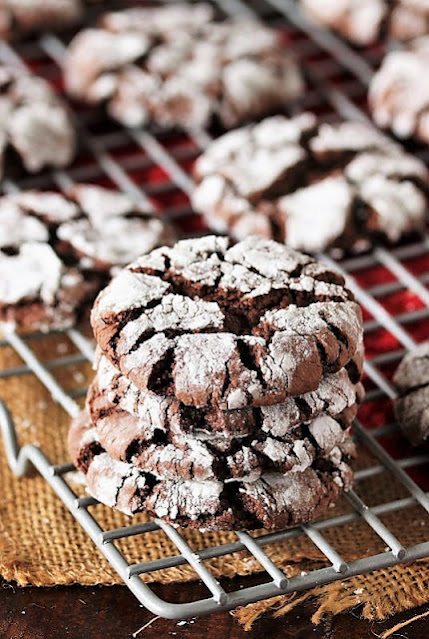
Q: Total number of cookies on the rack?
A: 12